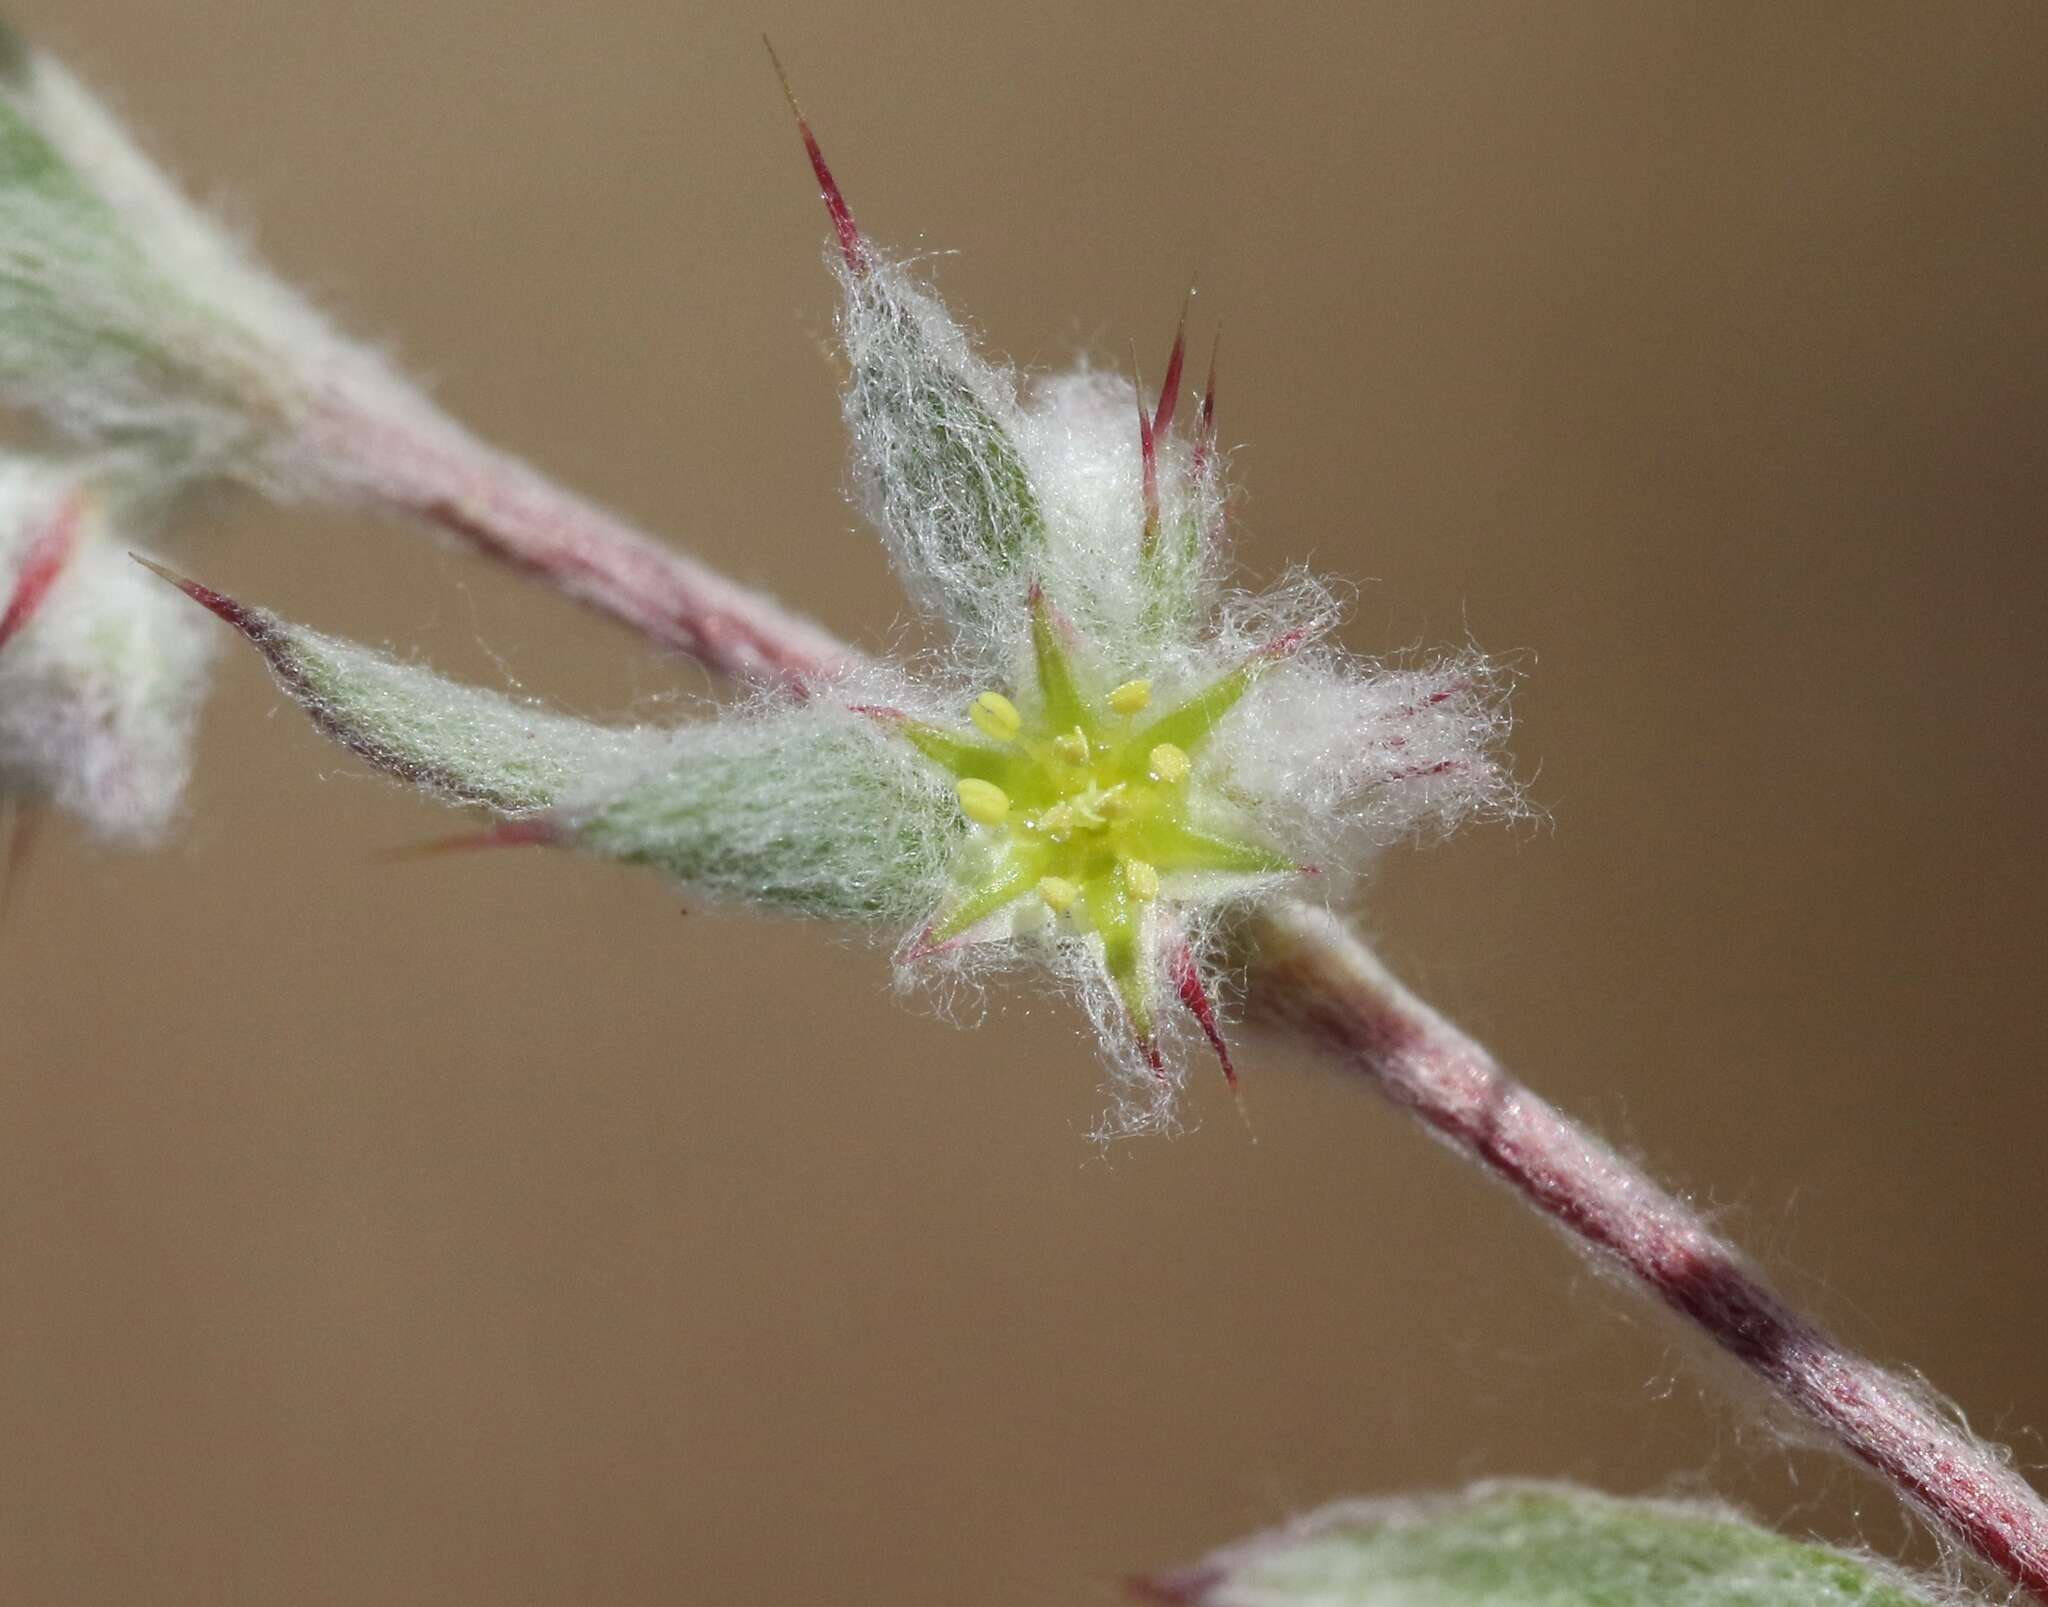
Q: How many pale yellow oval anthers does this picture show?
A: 6